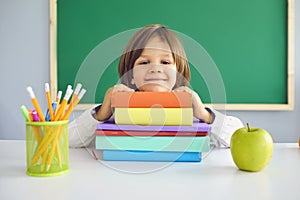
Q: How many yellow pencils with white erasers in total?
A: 7